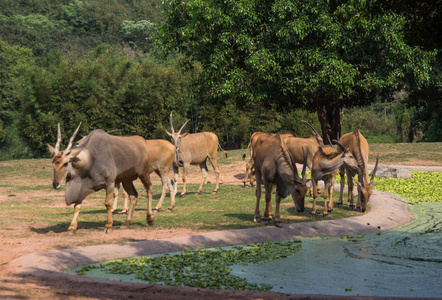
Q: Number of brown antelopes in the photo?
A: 7